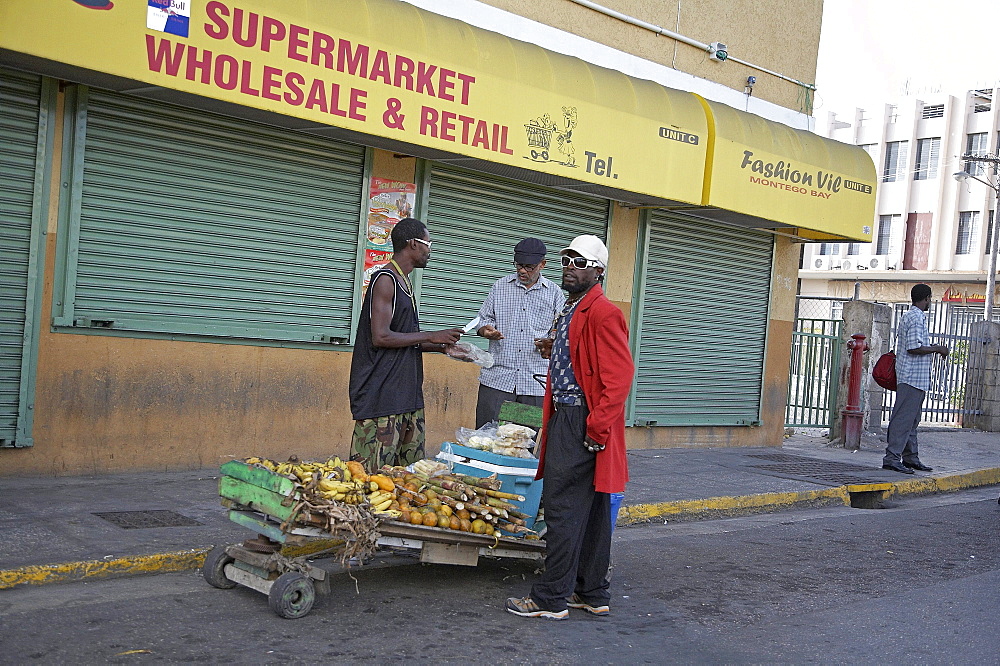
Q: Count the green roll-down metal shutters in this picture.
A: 4